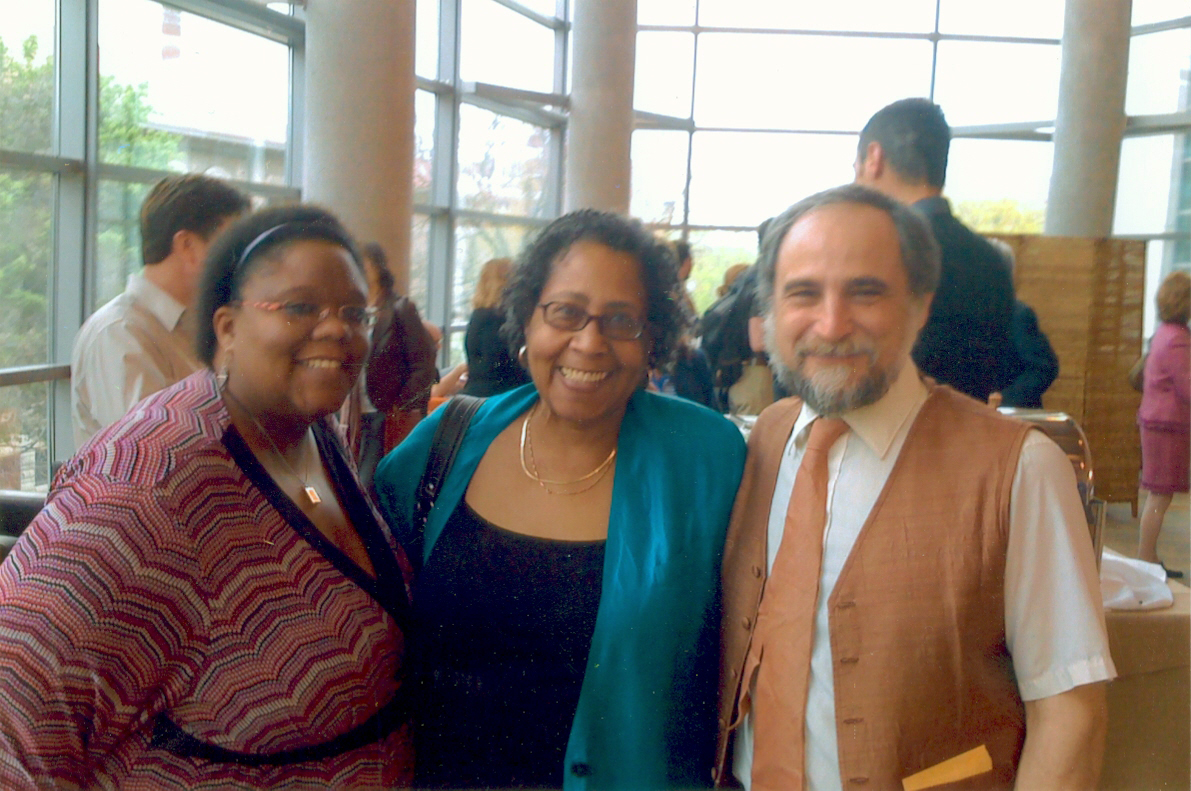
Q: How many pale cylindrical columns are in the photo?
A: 3